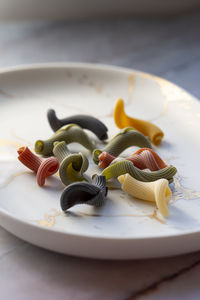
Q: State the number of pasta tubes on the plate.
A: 10